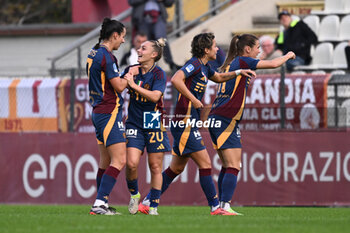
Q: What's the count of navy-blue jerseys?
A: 4